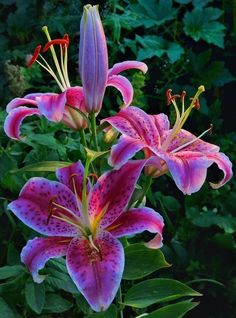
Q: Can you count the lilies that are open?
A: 3